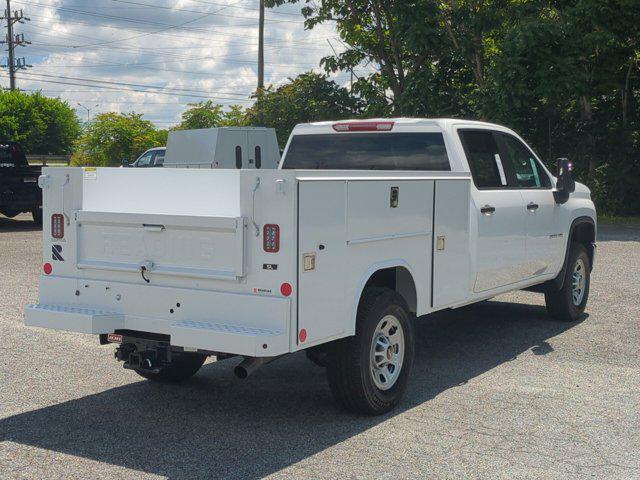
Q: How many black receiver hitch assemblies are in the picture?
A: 1